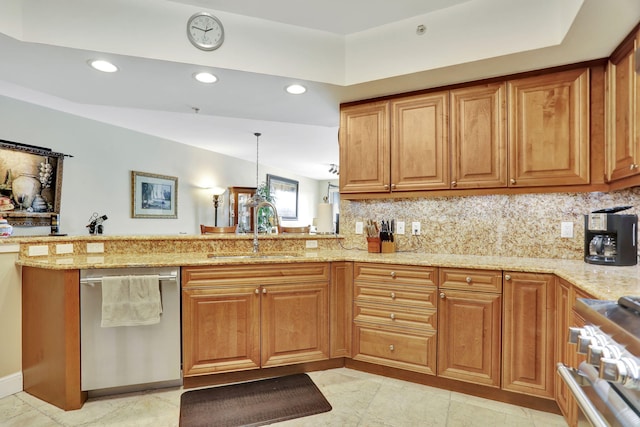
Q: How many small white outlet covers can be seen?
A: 8